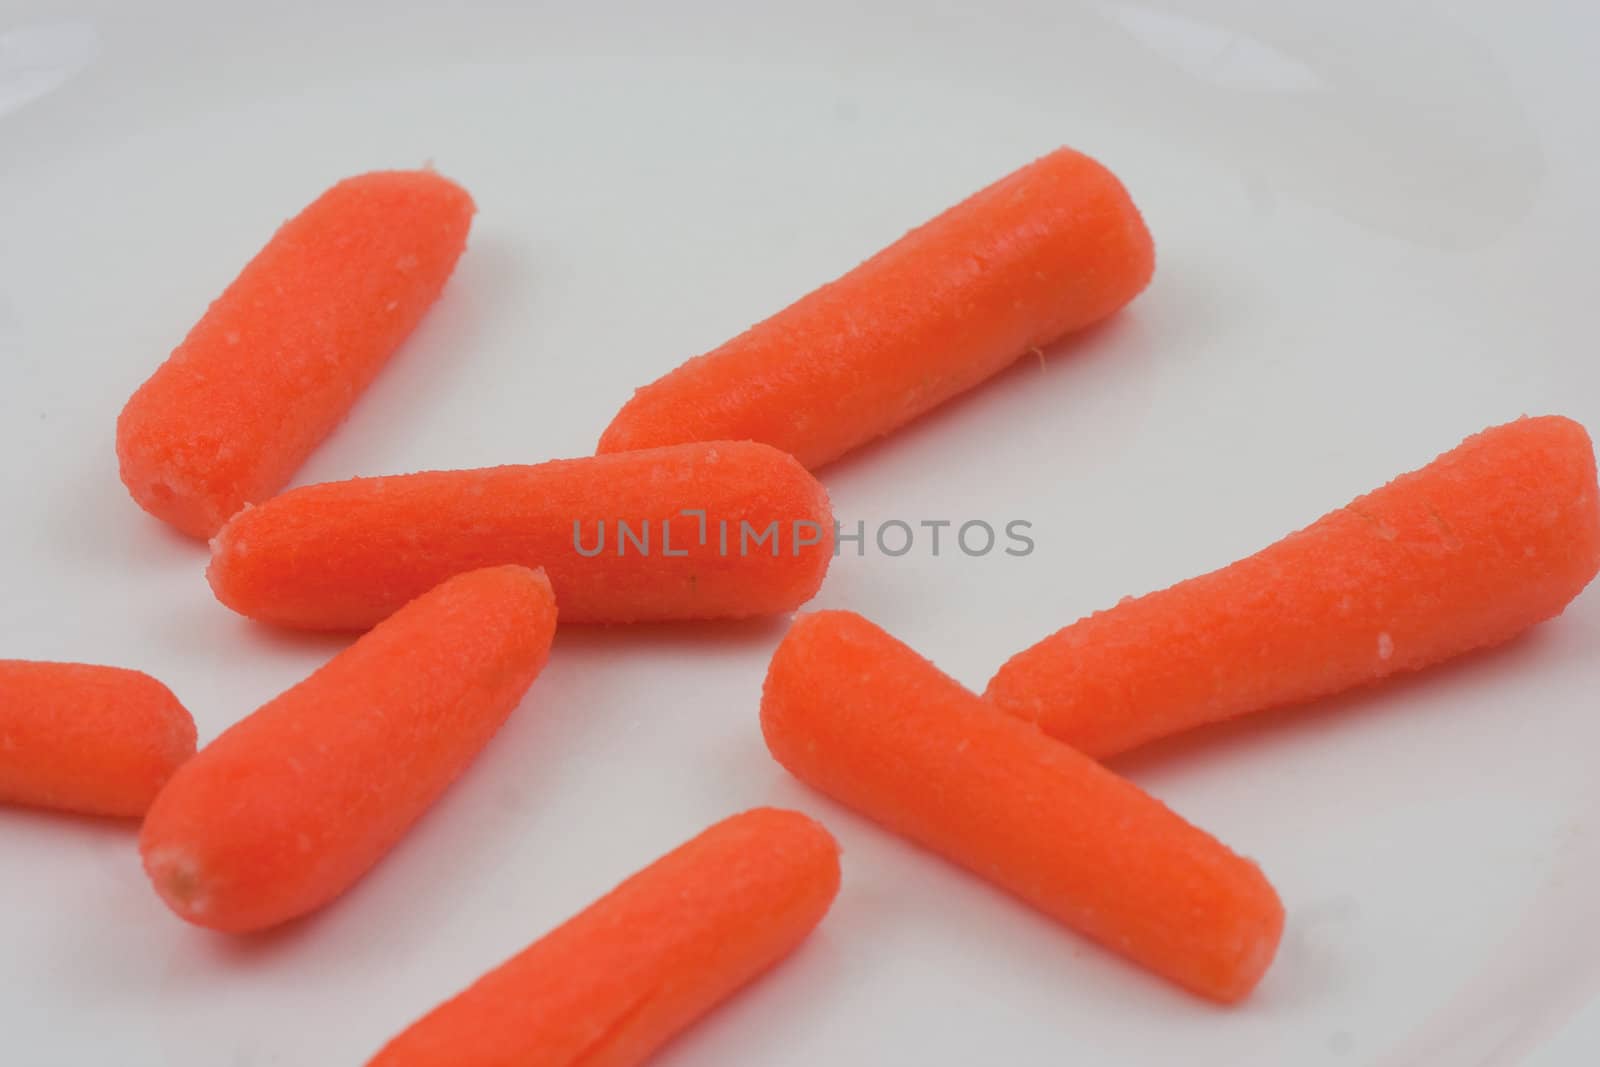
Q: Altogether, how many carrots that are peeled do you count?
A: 8